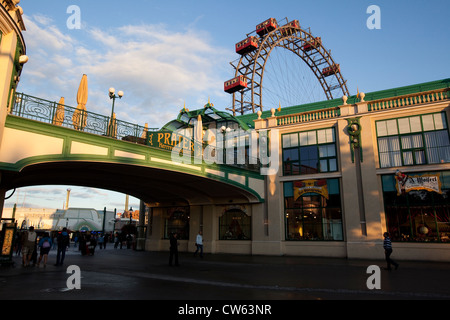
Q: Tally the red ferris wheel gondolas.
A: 6